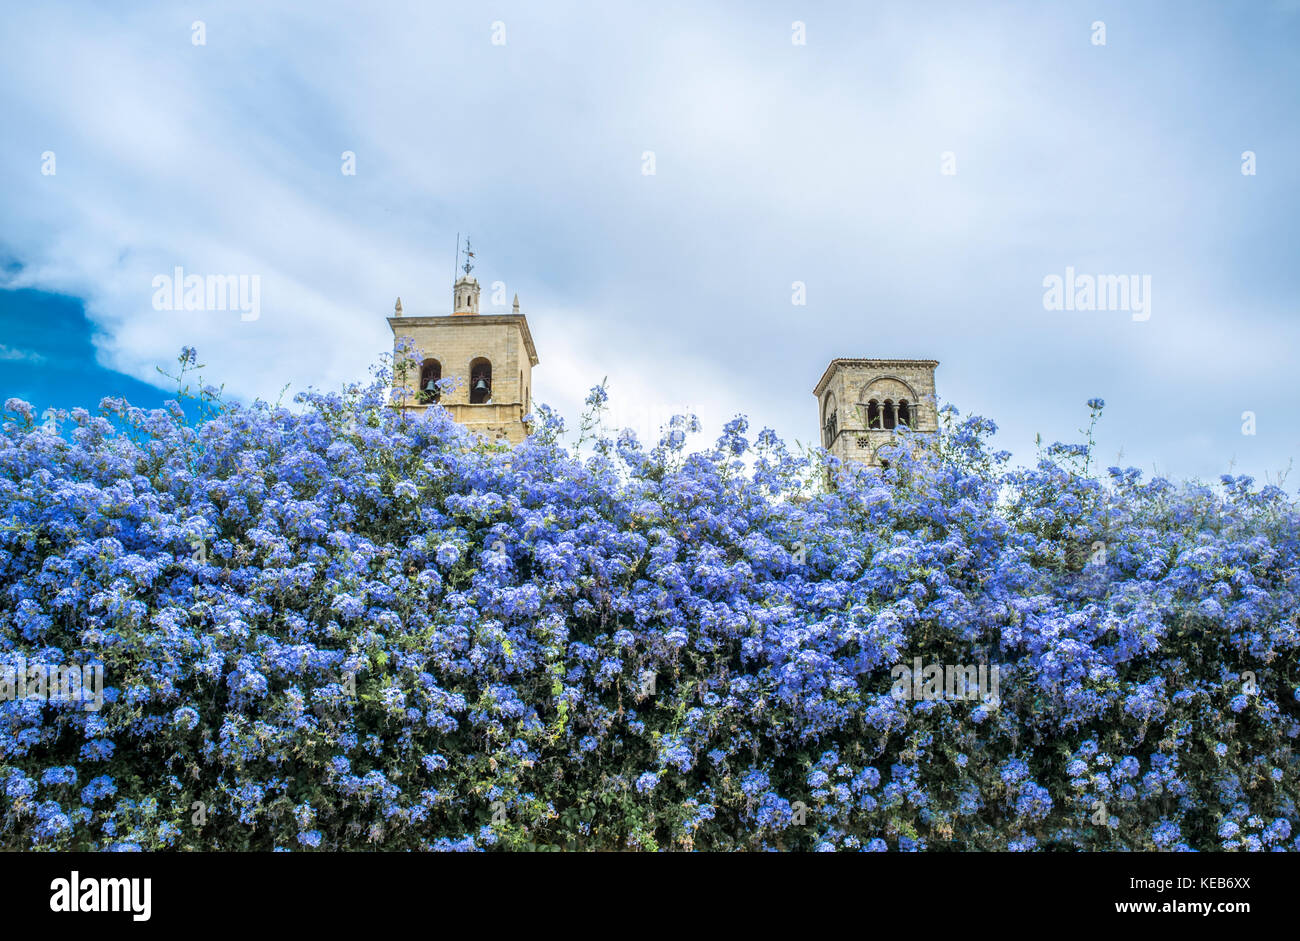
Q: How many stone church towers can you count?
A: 2